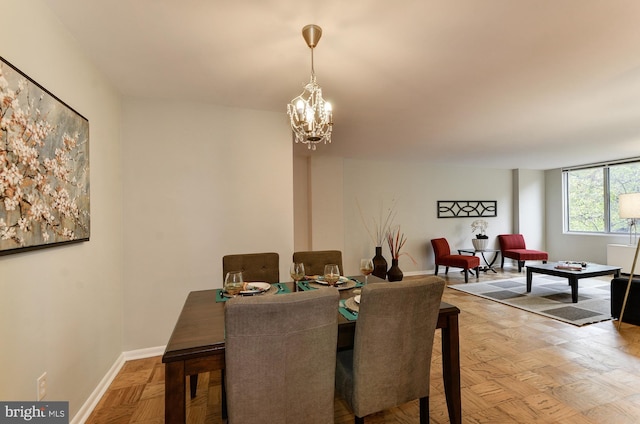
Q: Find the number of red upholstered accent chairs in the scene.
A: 2